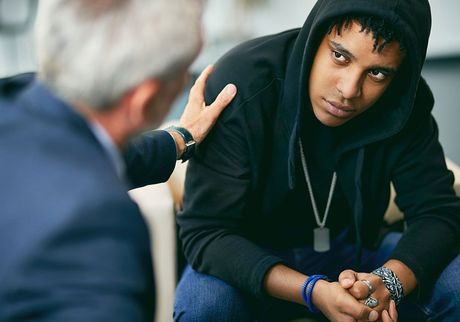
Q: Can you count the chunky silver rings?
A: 2